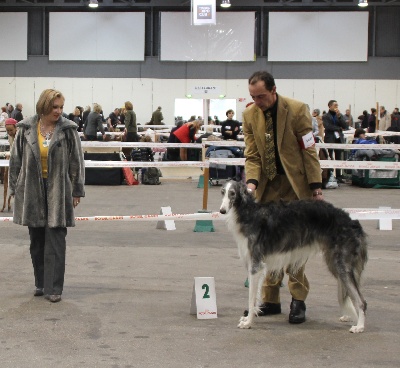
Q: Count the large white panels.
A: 4